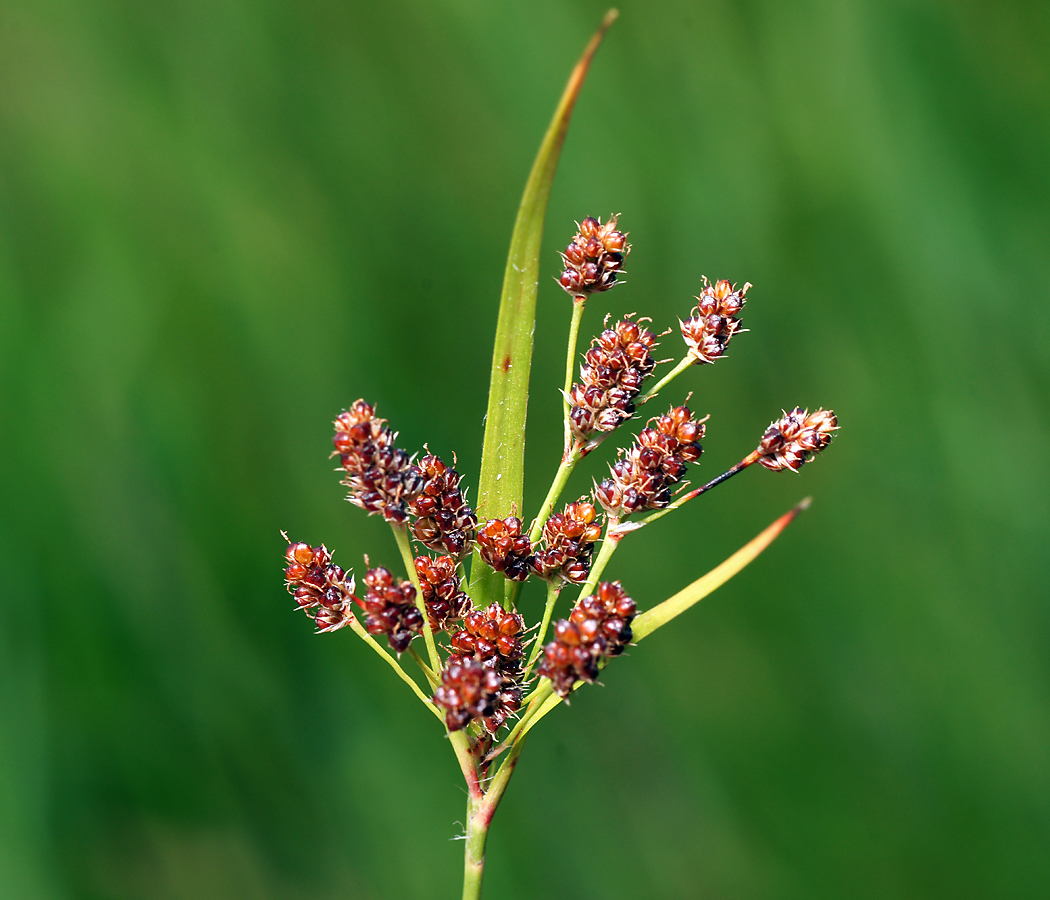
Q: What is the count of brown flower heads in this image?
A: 15